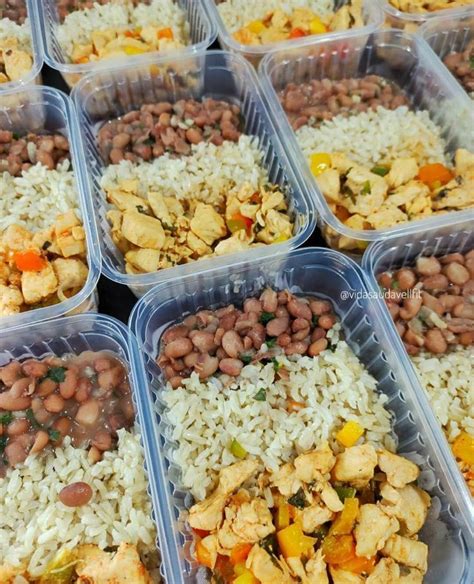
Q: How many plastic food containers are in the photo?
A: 11